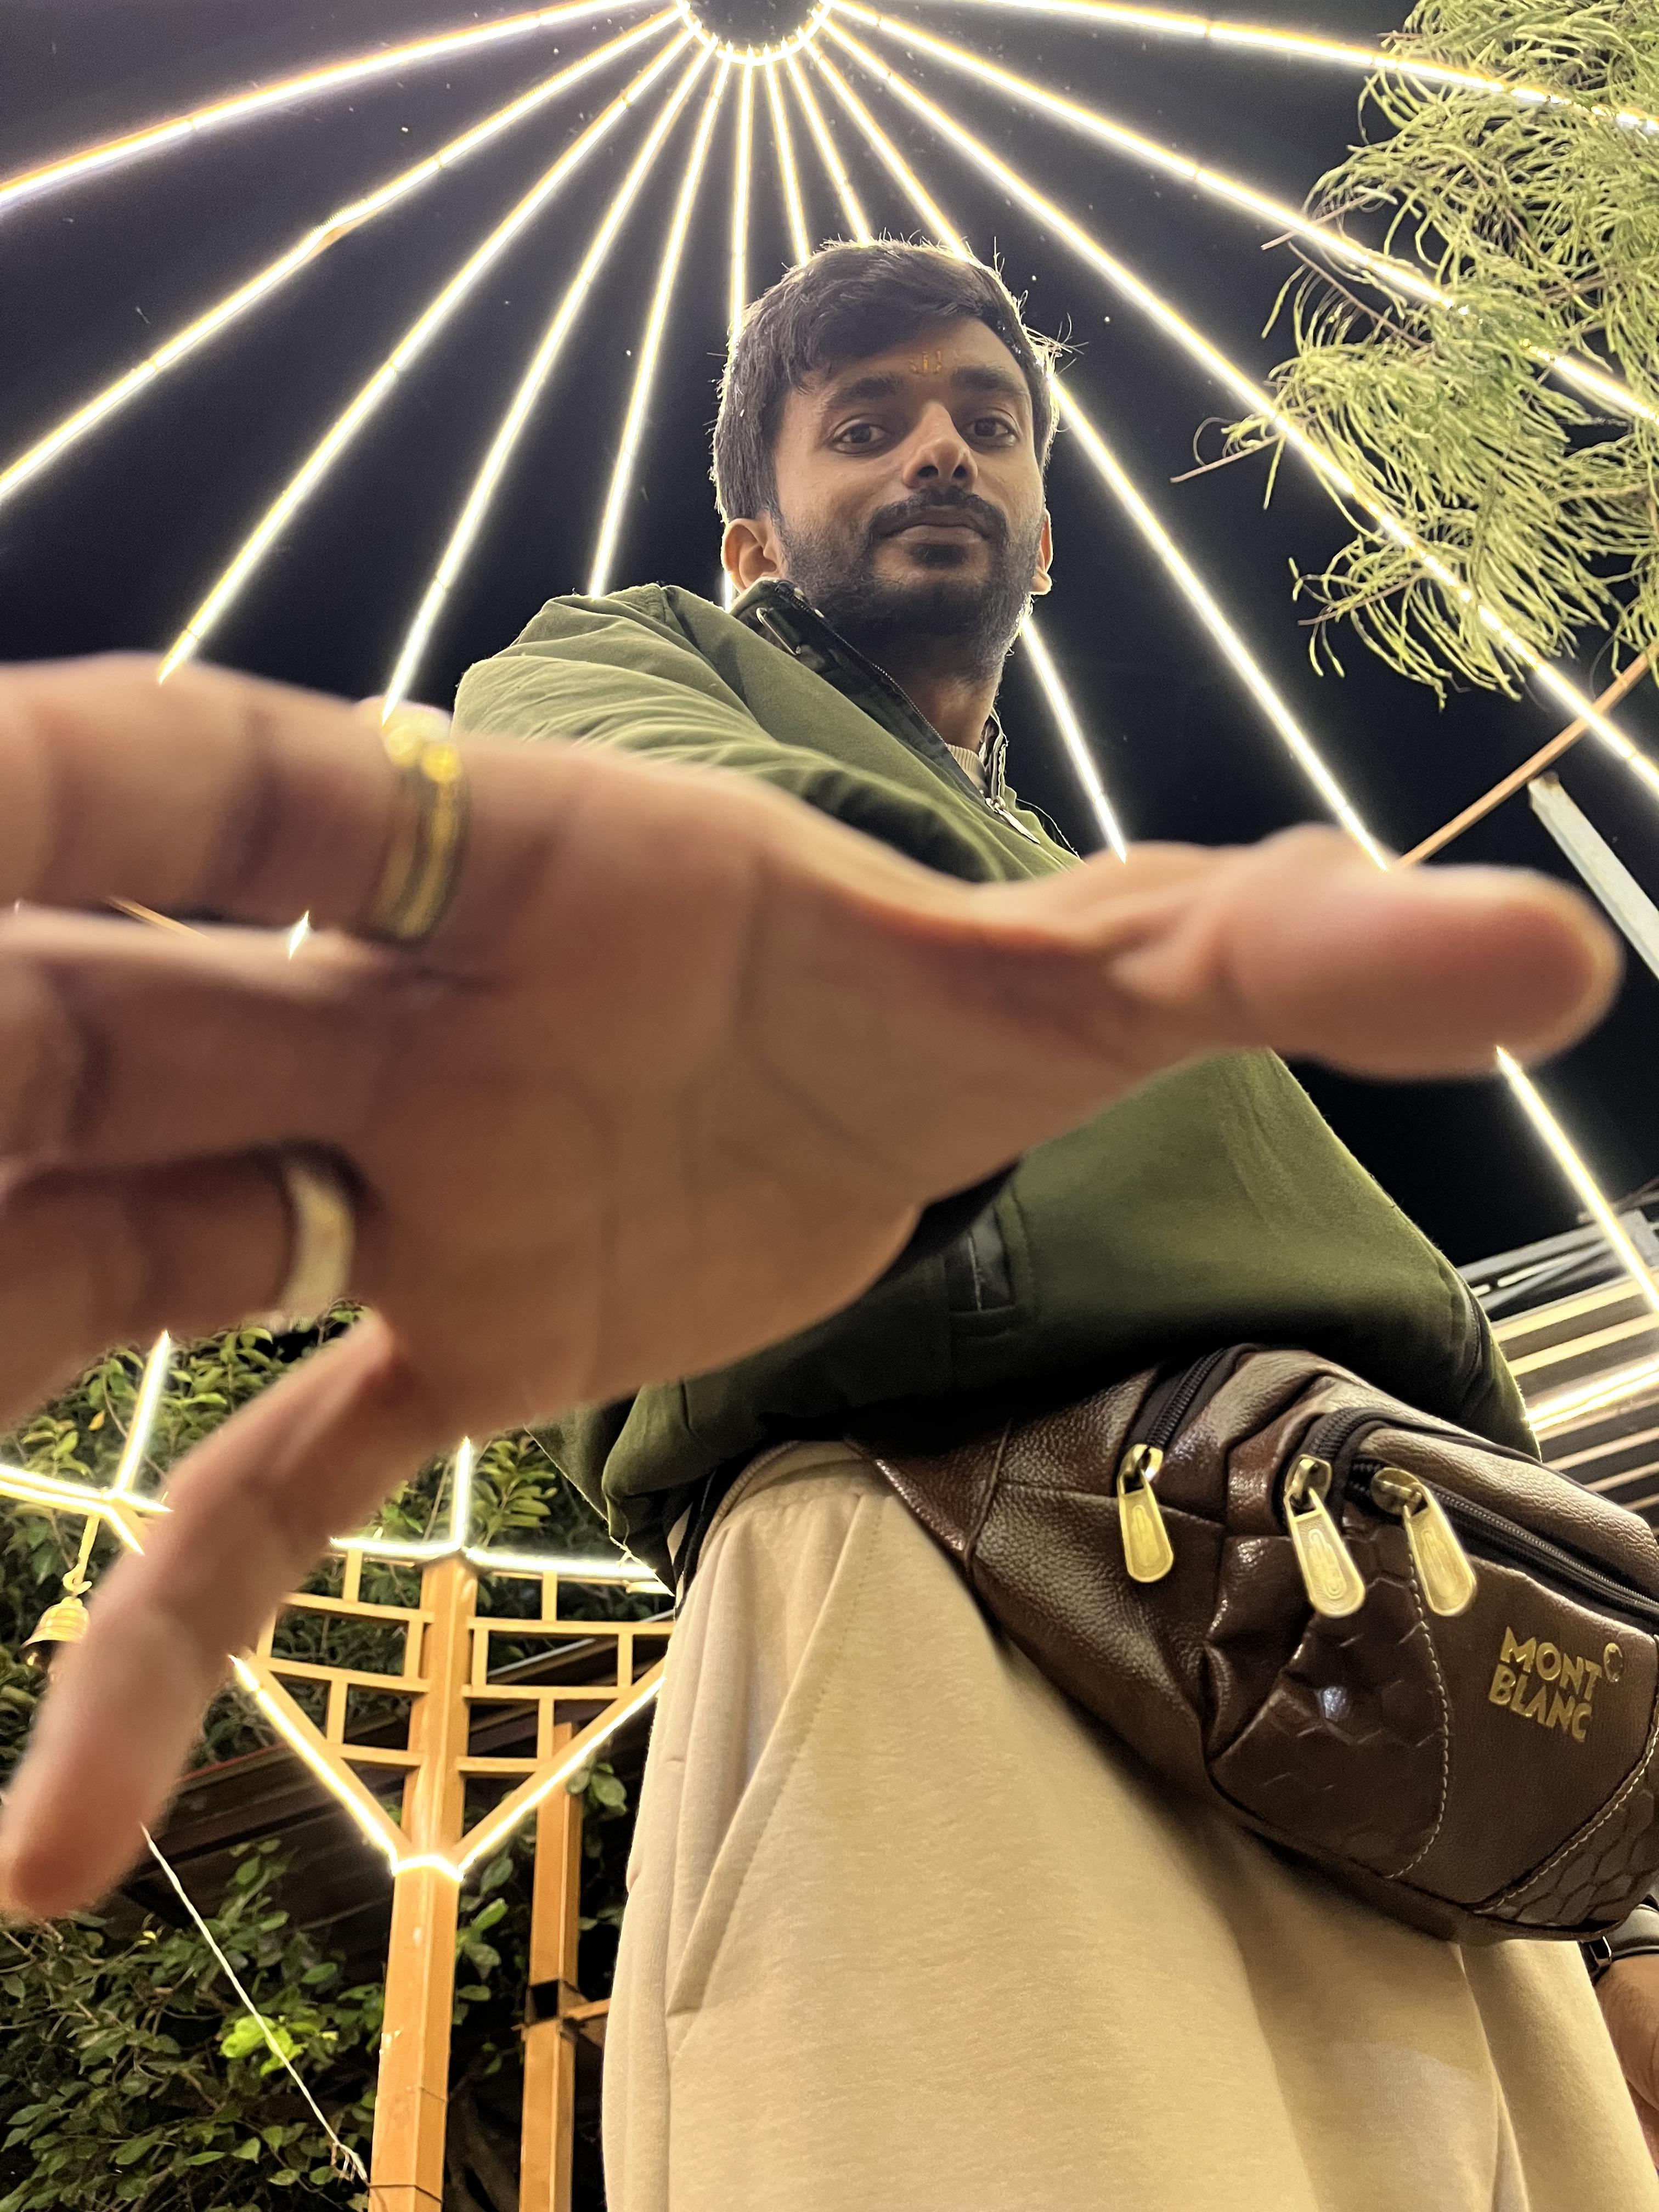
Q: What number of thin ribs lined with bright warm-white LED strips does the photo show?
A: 12